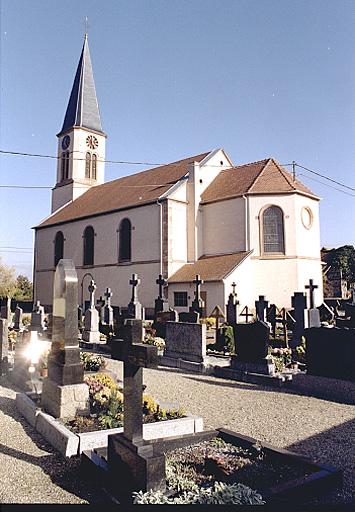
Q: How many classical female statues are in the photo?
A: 0